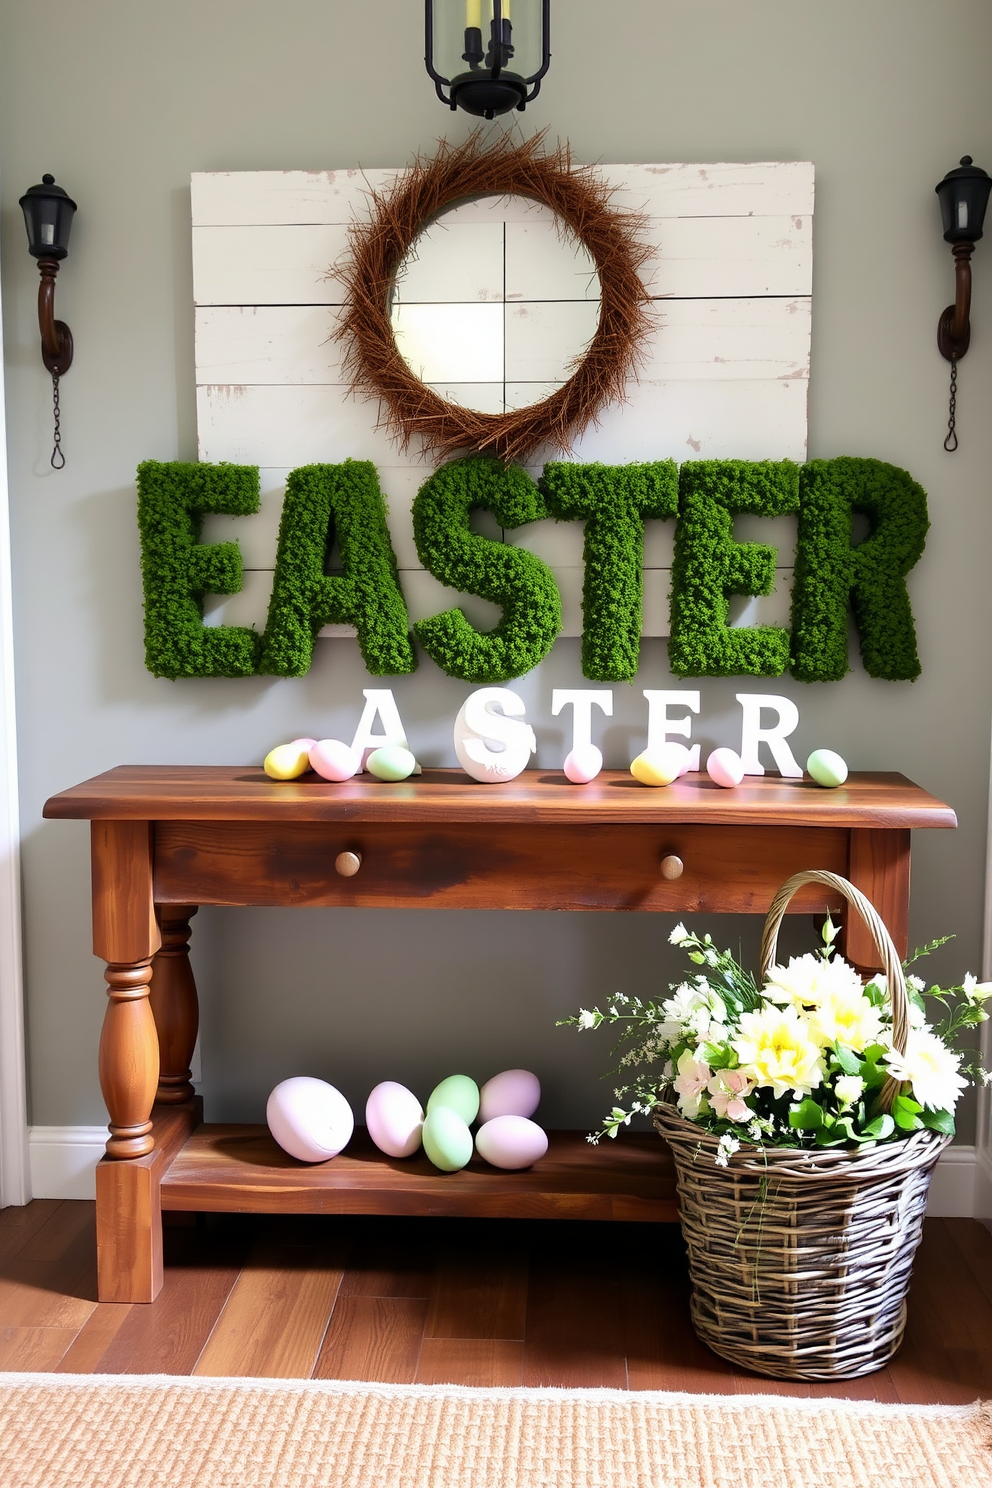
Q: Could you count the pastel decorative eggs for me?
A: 15